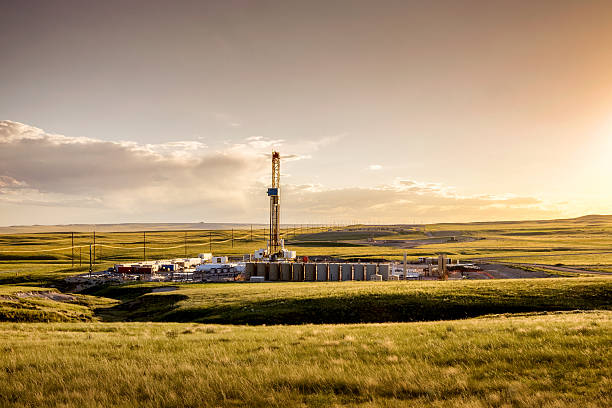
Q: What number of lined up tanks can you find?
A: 12